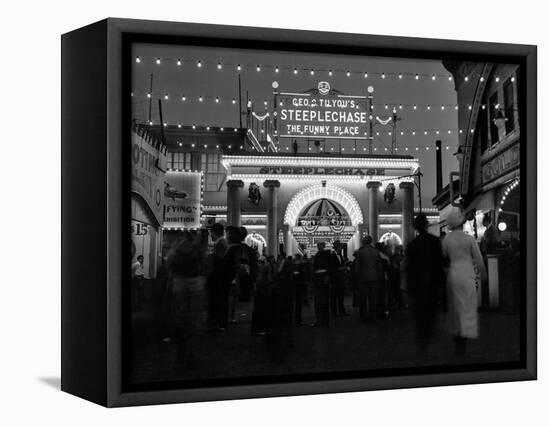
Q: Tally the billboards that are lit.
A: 2